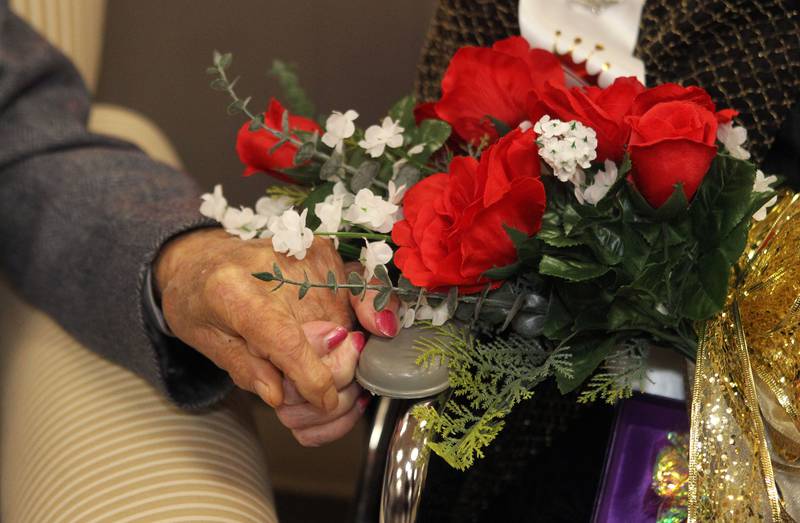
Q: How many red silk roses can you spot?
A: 5